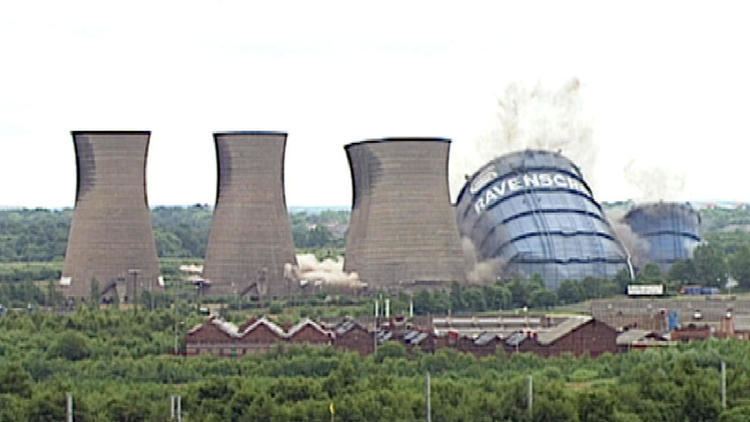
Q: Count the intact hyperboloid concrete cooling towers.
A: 3